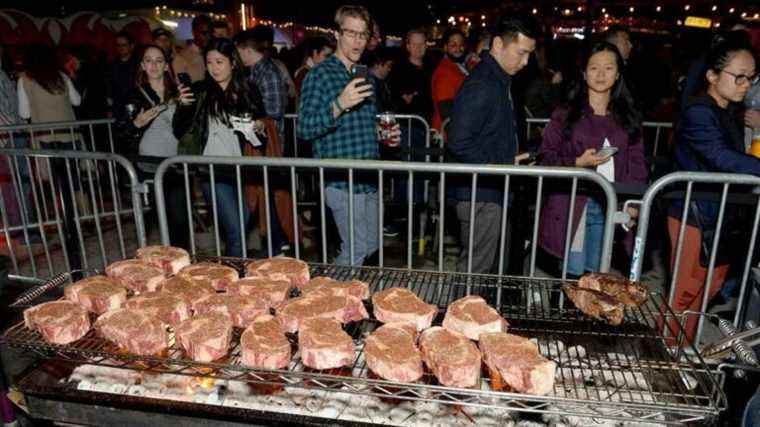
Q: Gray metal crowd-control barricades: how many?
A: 6